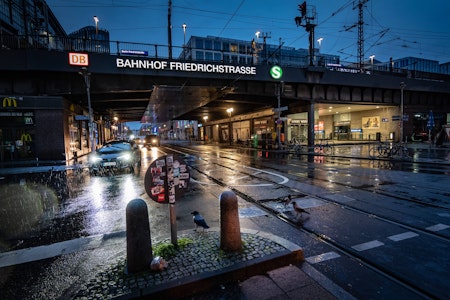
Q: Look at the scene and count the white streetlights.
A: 5